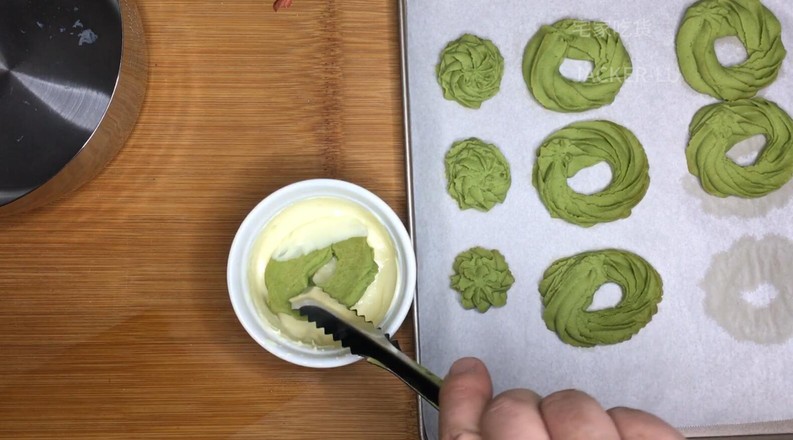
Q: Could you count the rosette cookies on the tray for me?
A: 3